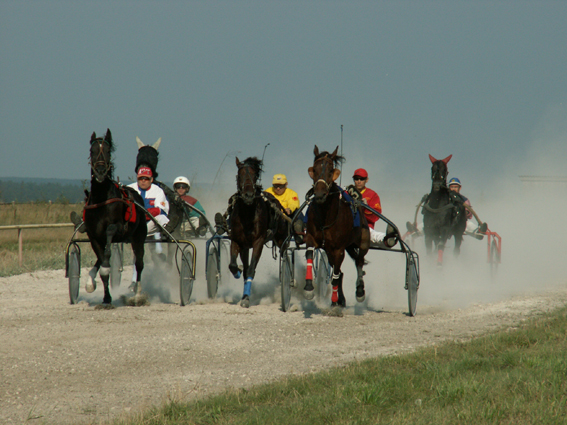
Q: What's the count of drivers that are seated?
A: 5